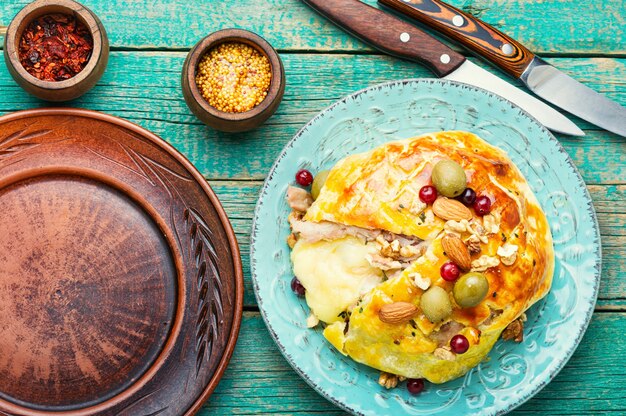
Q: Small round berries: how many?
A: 8